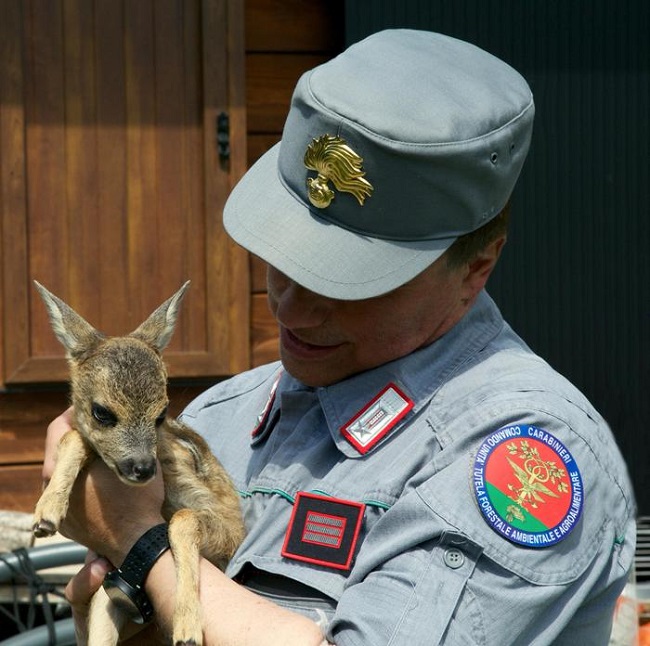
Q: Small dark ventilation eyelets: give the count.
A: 2